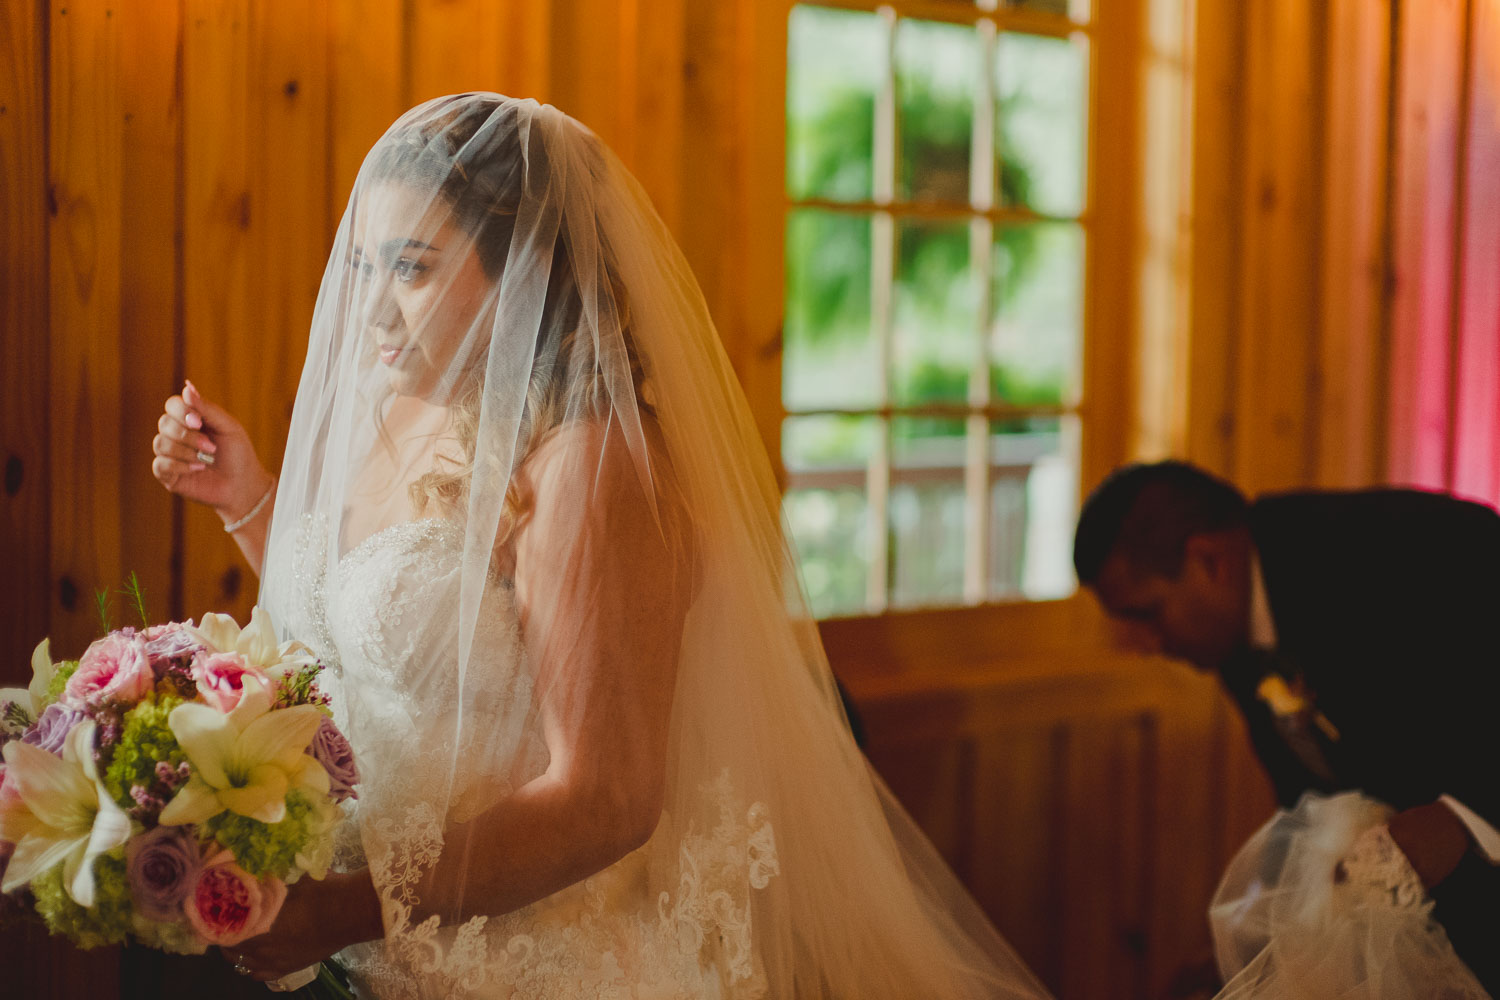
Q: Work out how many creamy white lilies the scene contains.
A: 4